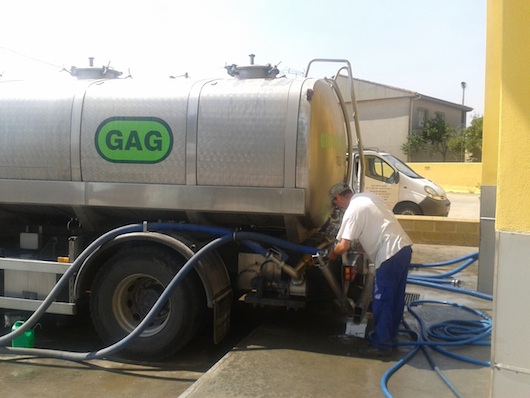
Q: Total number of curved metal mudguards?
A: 1